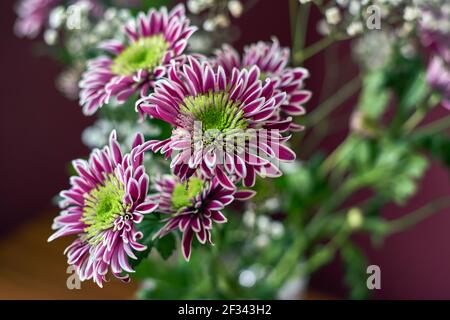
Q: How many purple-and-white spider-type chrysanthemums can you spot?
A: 5